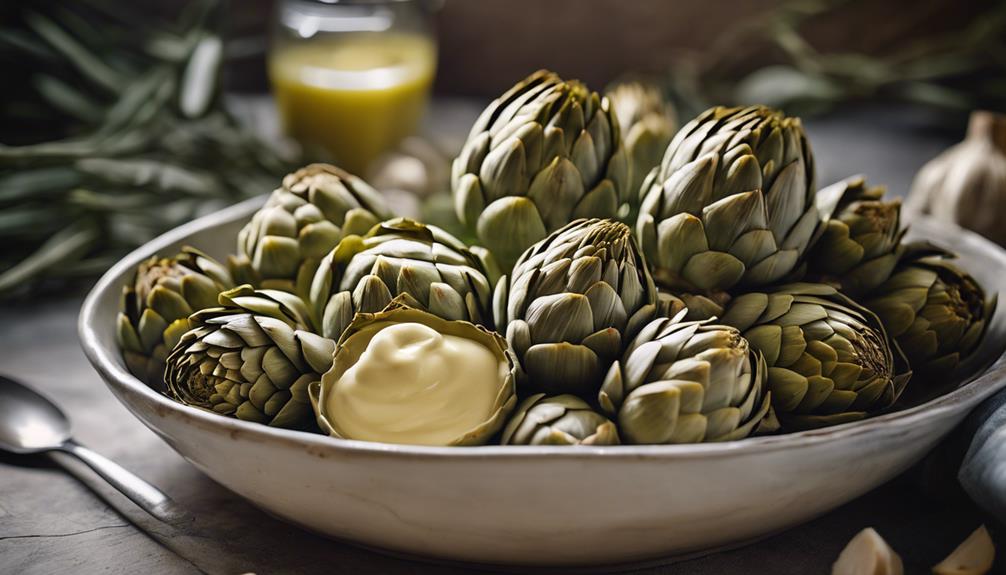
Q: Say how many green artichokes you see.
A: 13